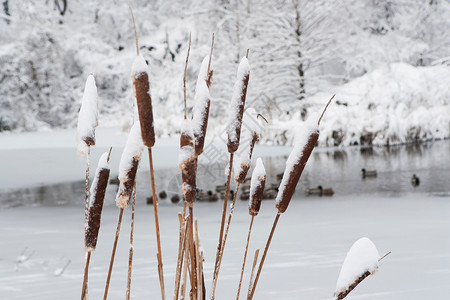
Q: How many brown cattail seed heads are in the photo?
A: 11